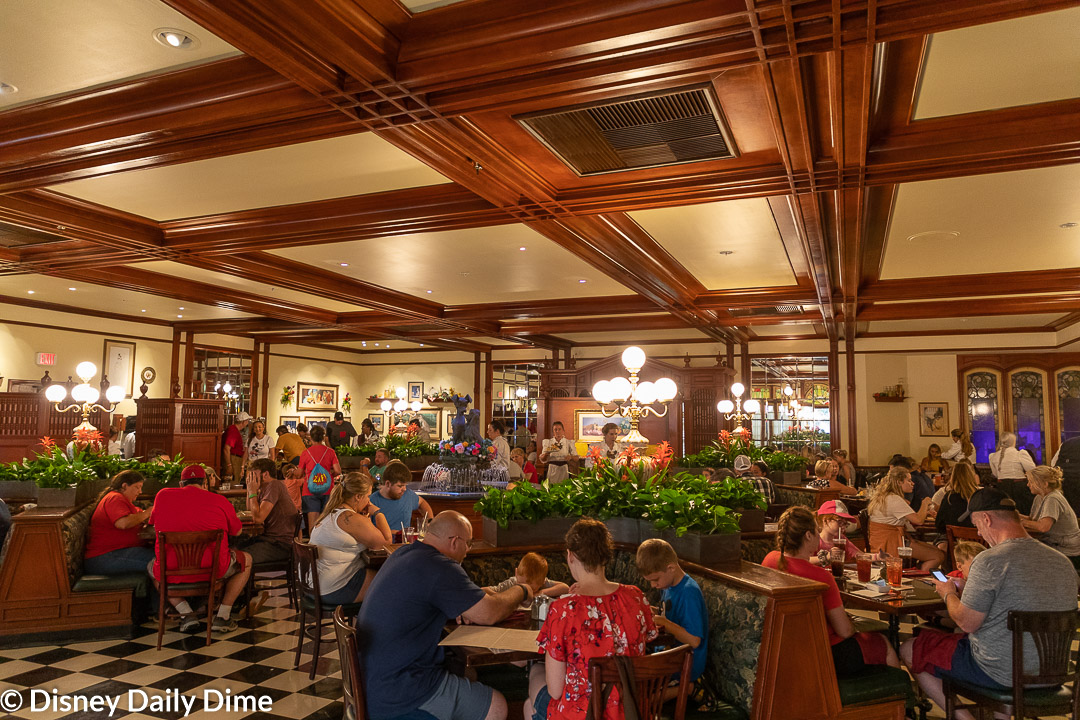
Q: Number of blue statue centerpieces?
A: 1